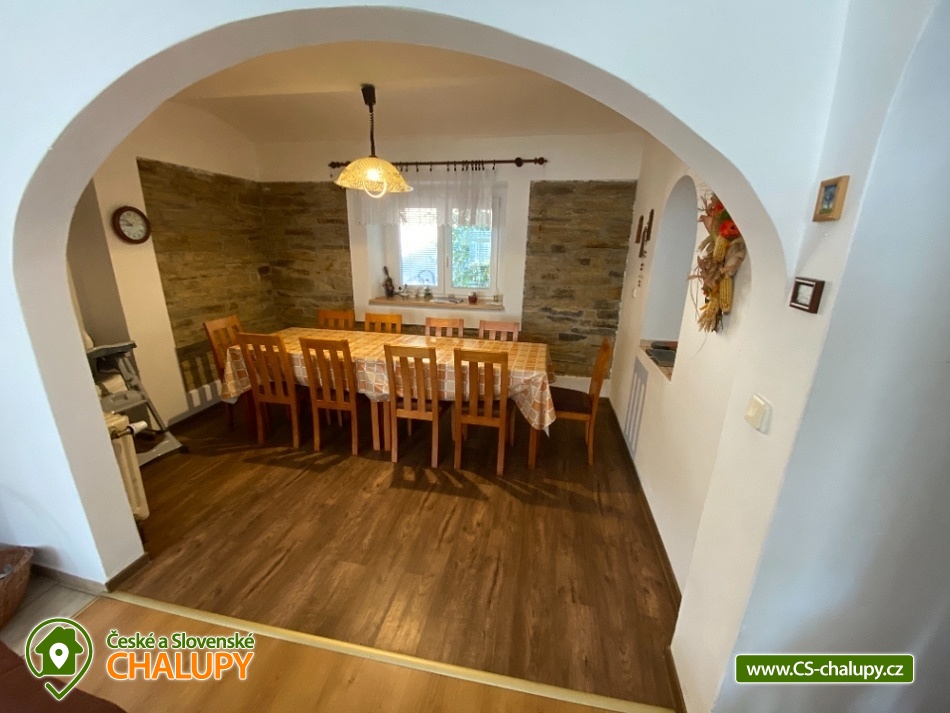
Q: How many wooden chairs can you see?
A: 10